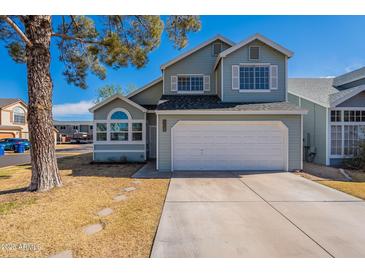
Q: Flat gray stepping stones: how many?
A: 6